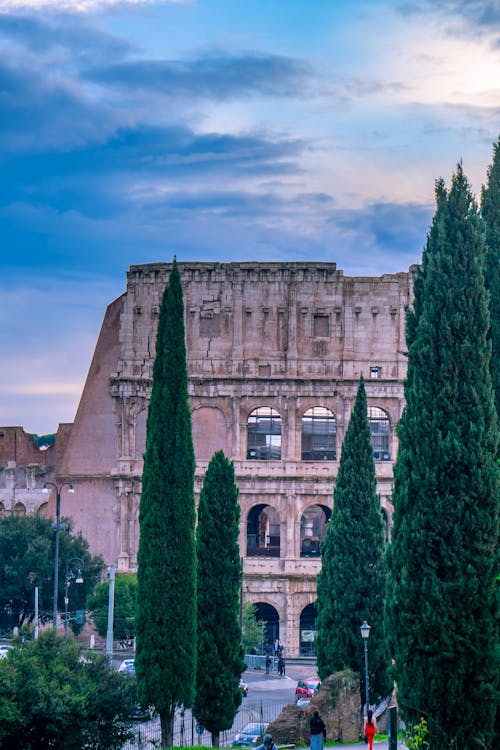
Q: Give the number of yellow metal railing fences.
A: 0